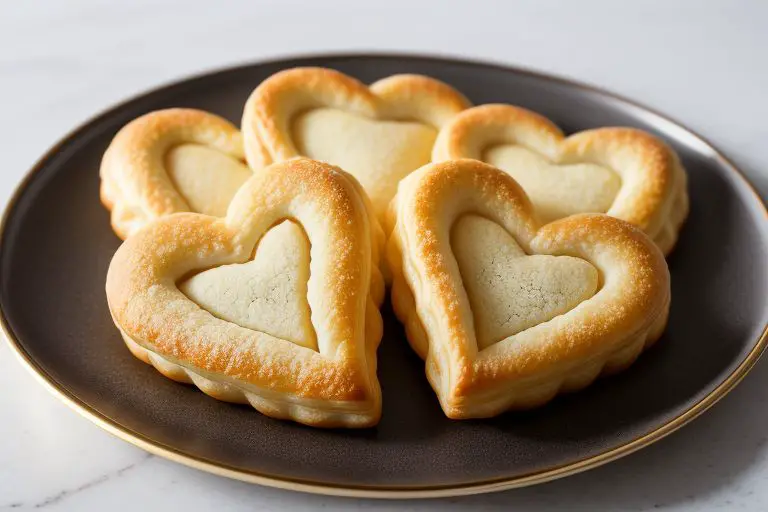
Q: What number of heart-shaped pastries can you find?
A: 5